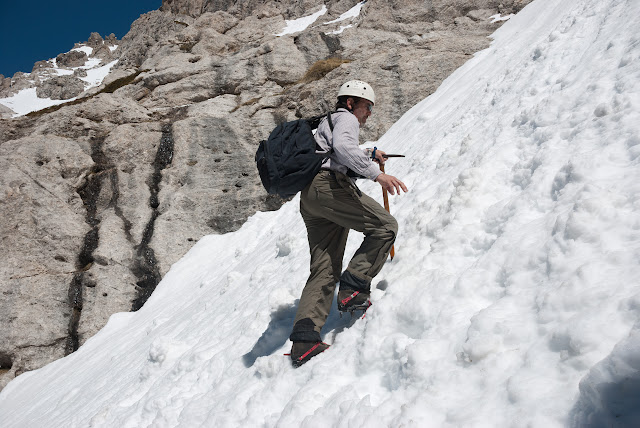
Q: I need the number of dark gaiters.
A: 2